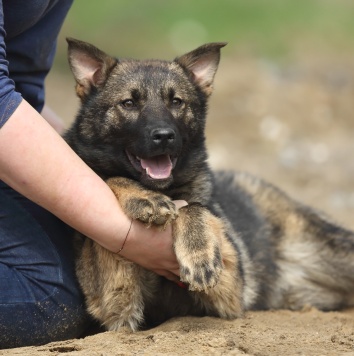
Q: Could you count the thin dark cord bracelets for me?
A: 1